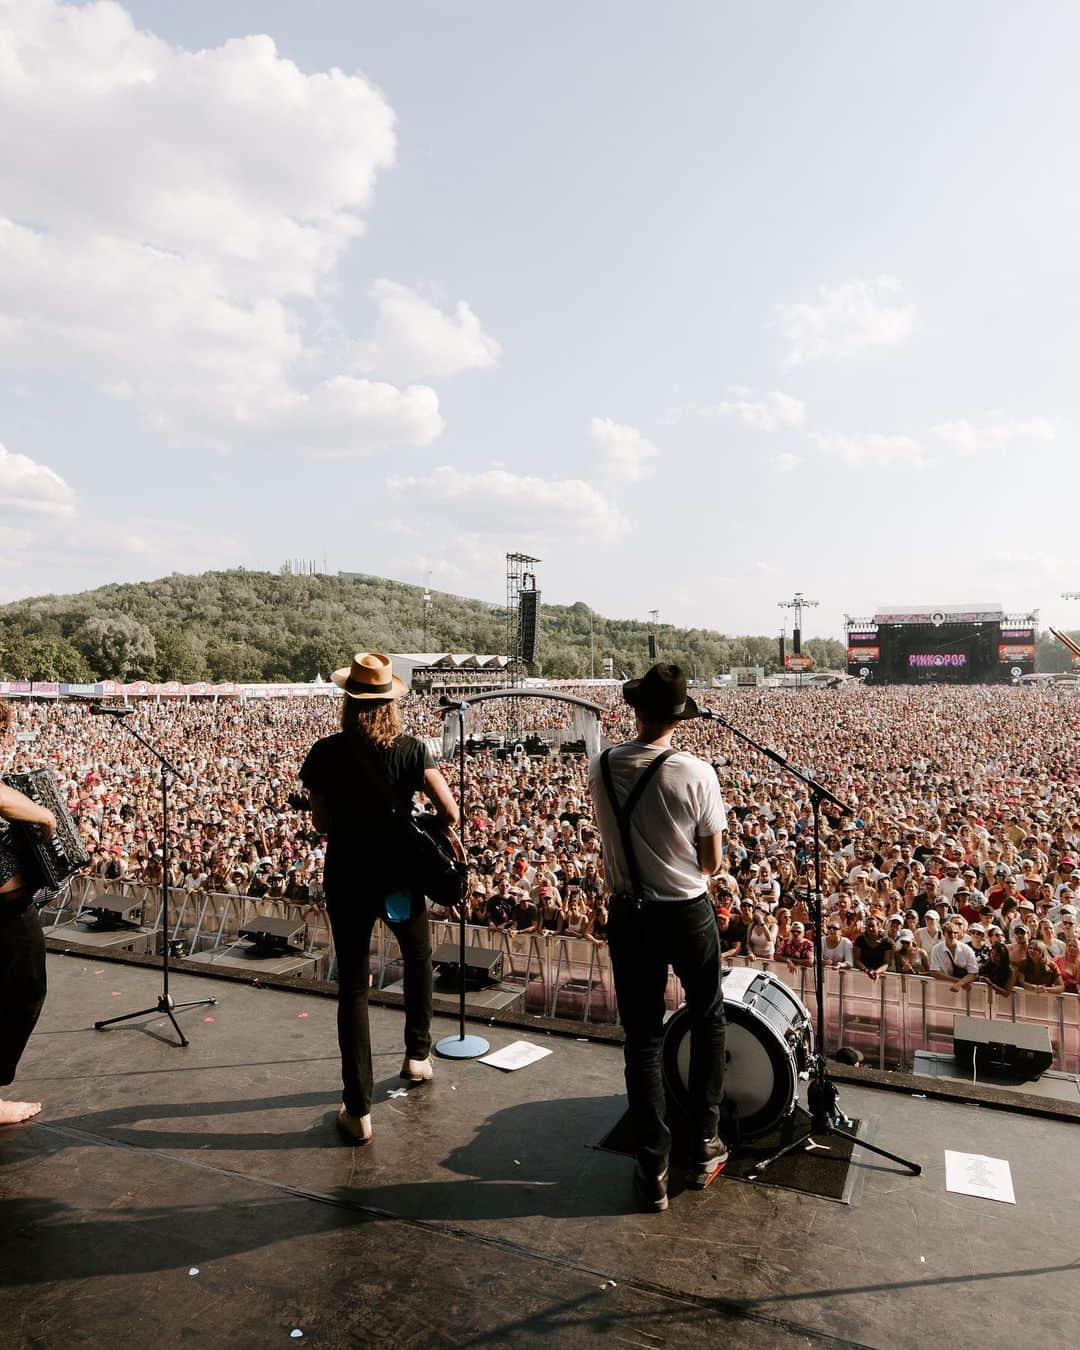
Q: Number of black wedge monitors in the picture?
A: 4